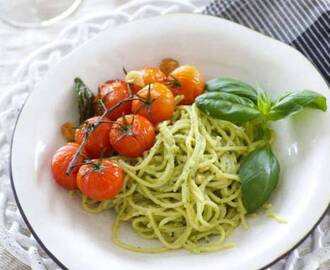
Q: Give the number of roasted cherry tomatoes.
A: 8